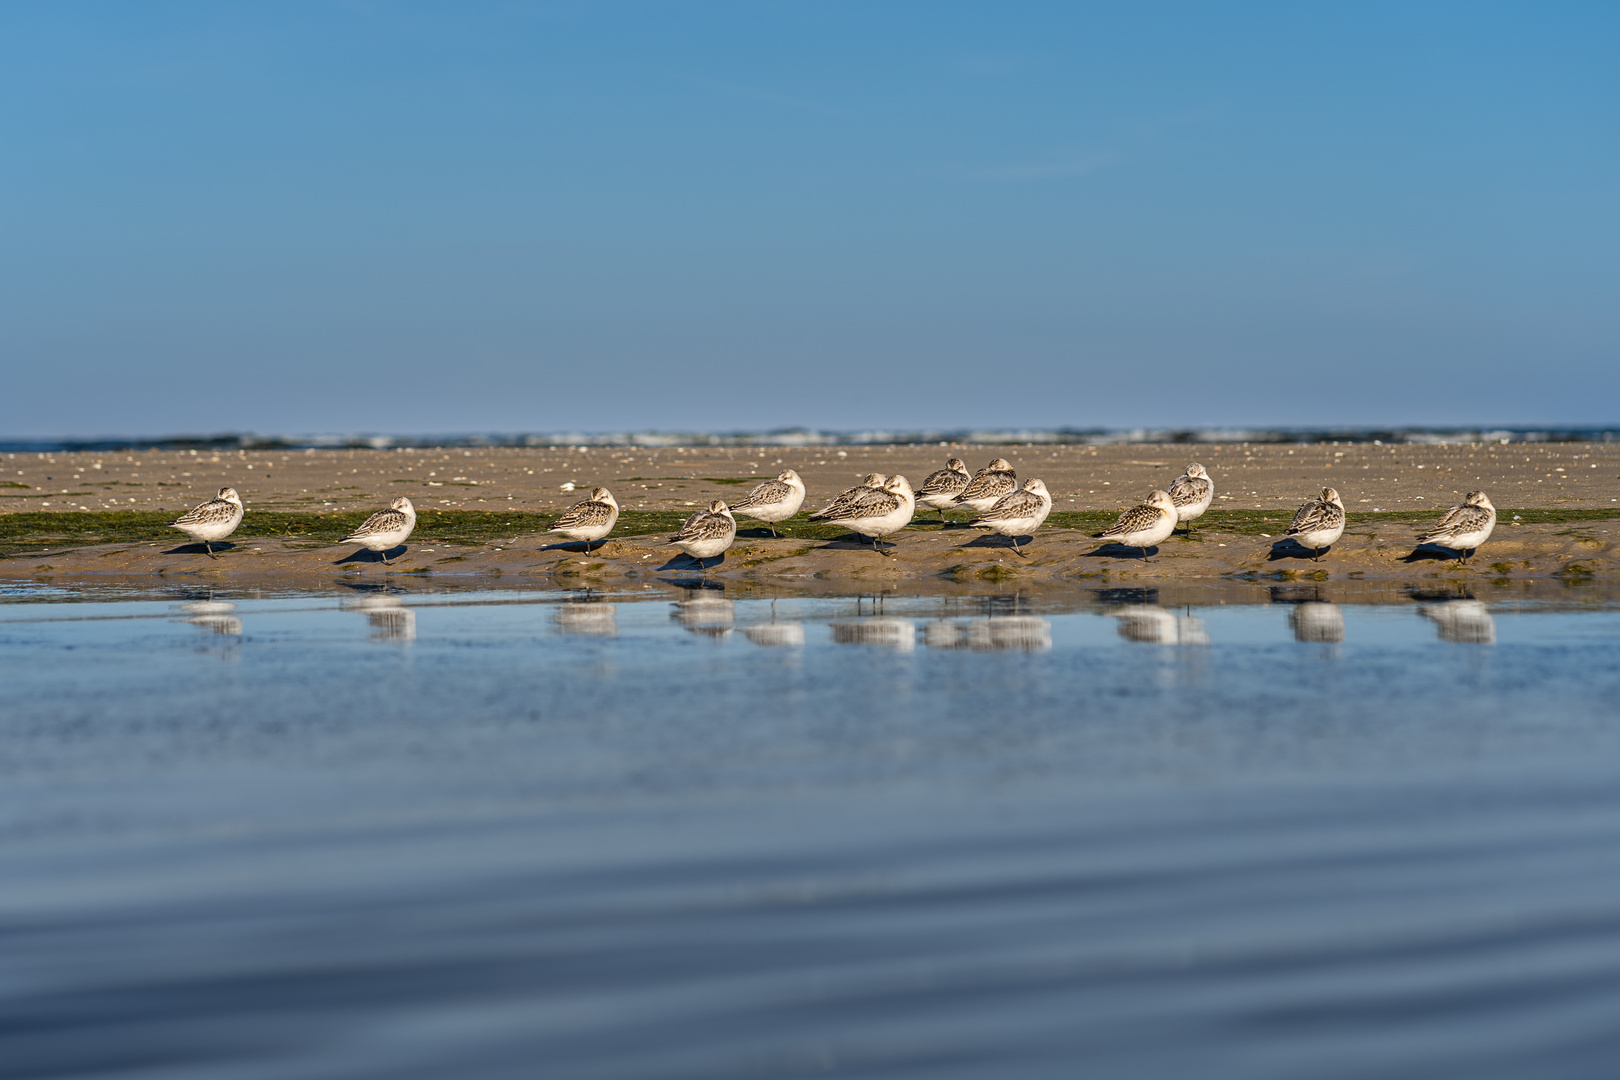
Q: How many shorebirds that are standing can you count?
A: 14